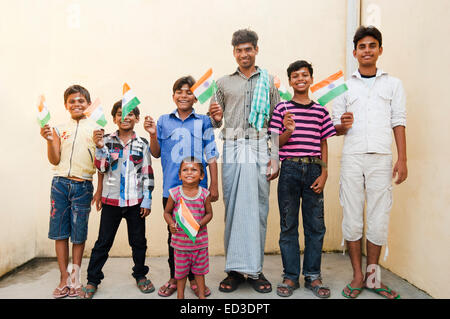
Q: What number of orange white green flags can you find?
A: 7